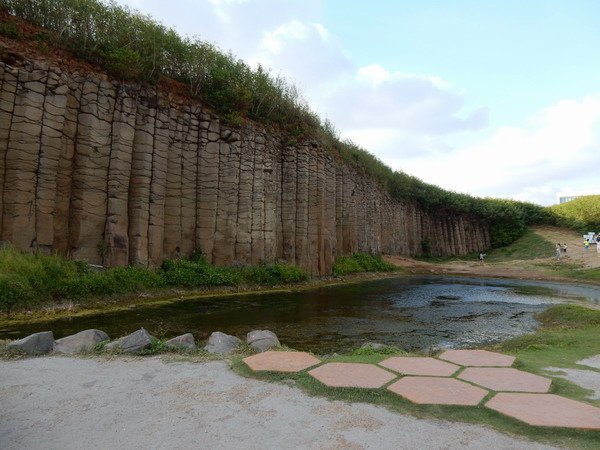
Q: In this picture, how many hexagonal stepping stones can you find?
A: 7